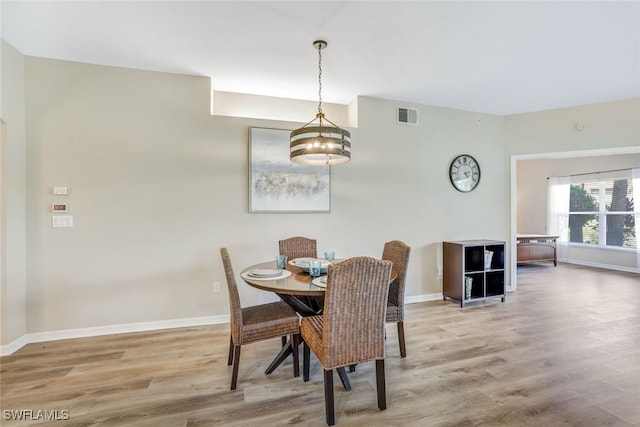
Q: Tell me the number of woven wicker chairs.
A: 4